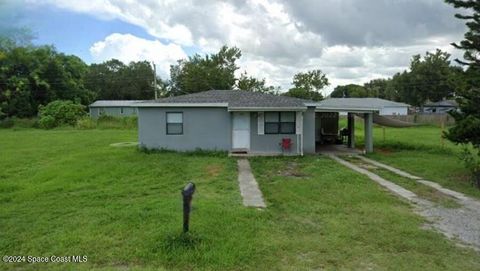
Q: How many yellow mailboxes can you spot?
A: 0